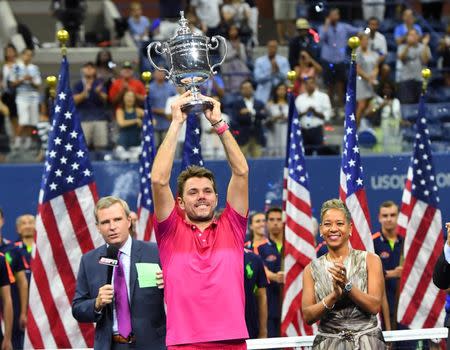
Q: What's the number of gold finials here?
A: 6